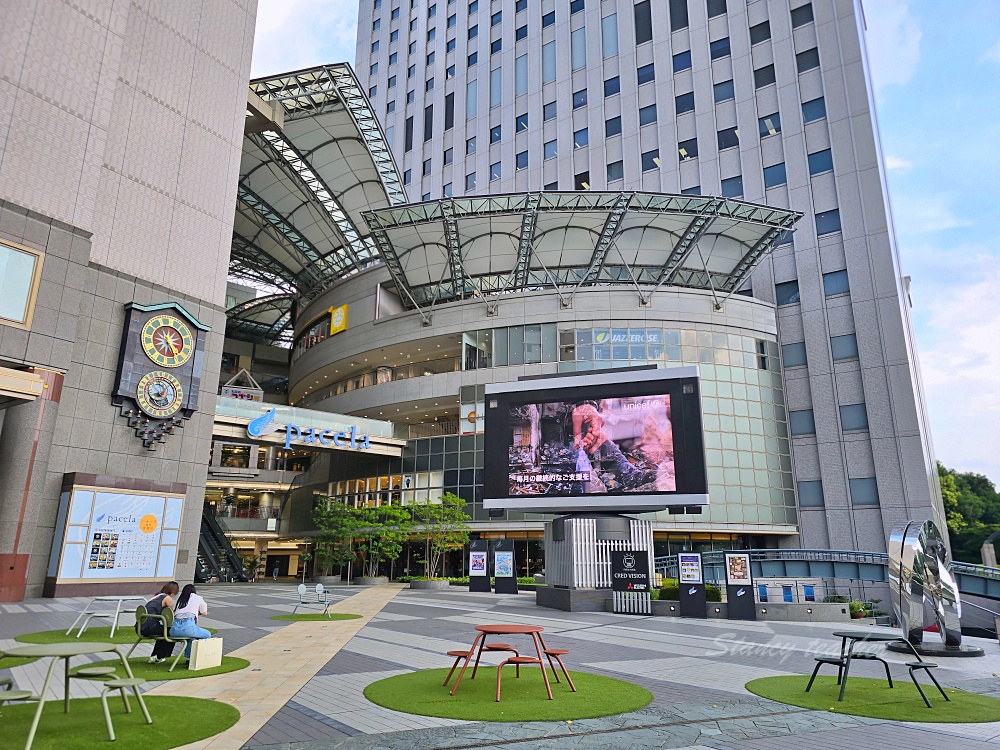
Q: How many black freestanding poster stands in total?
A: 4